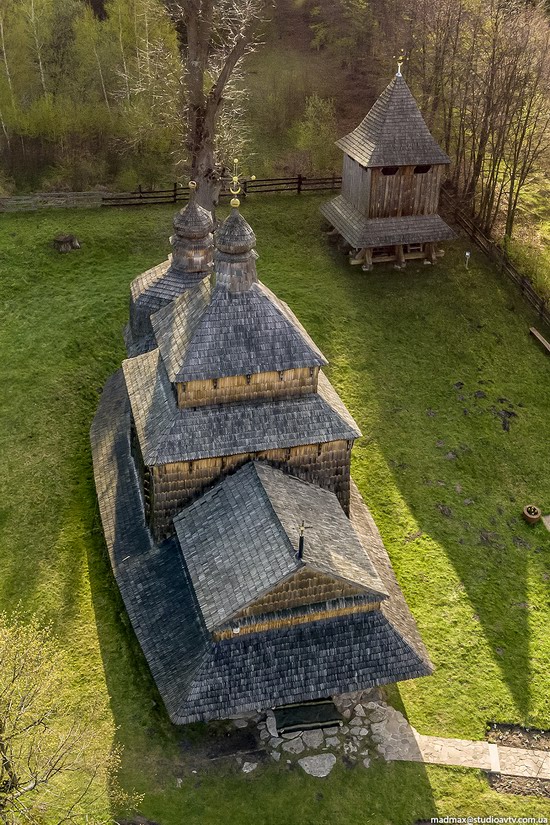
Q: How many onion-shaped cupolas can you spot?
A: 2